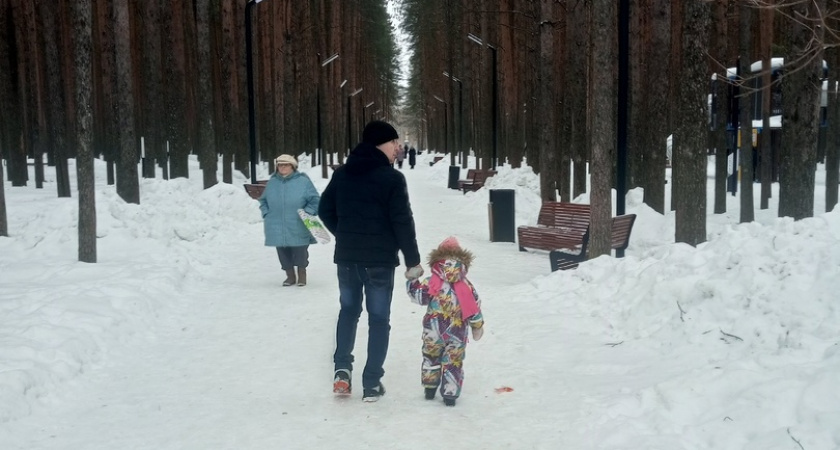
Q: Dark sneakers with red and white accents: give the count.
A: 2